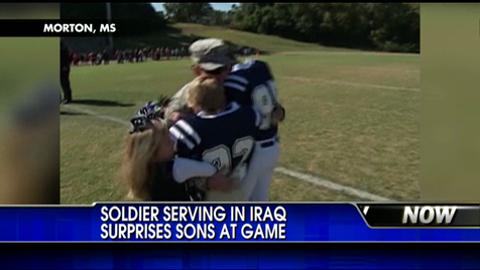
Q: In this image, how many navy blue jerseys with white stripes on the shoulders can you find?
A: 2